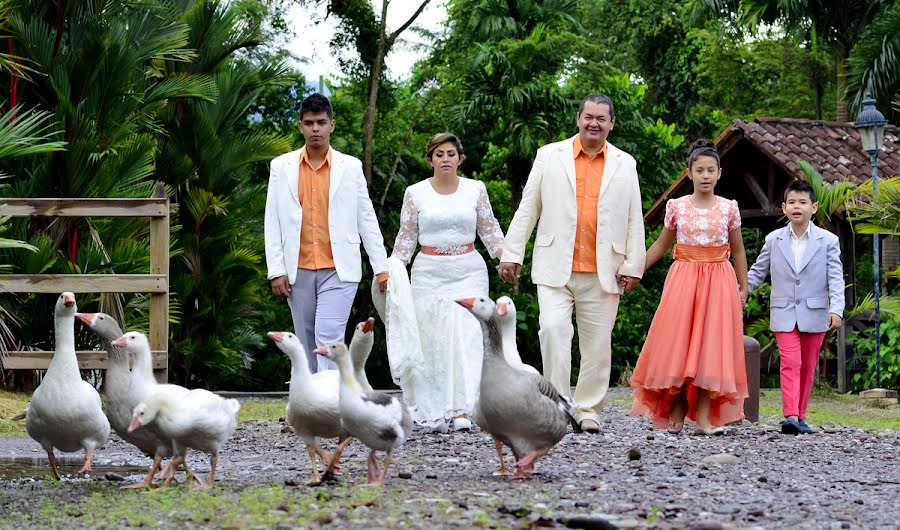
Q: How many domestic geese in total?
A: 9